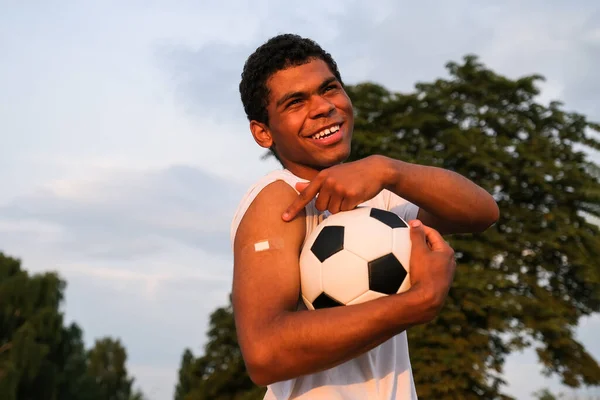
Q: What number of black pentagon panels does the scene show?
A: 4